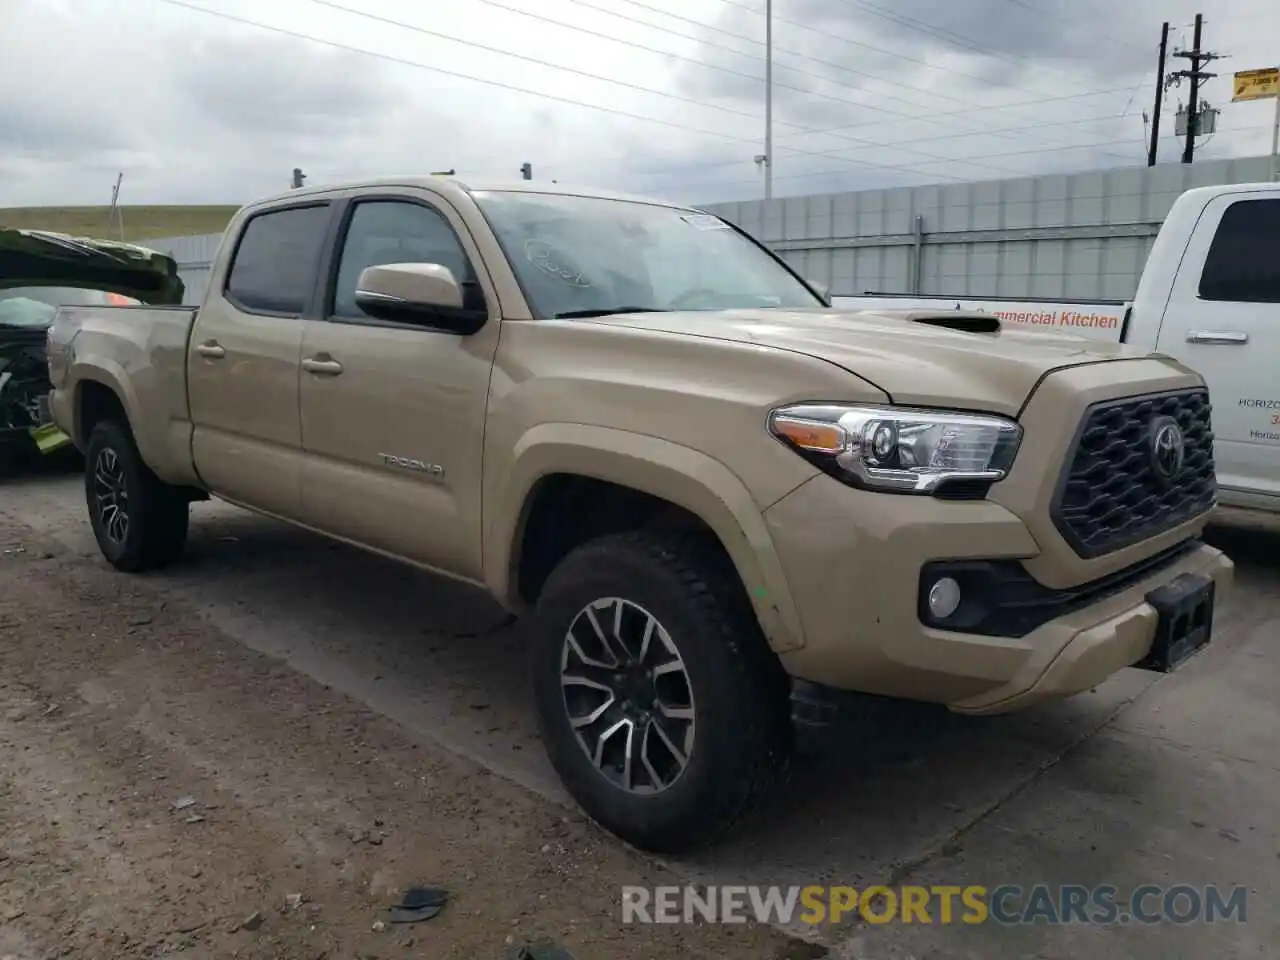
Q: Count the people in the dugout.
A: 0